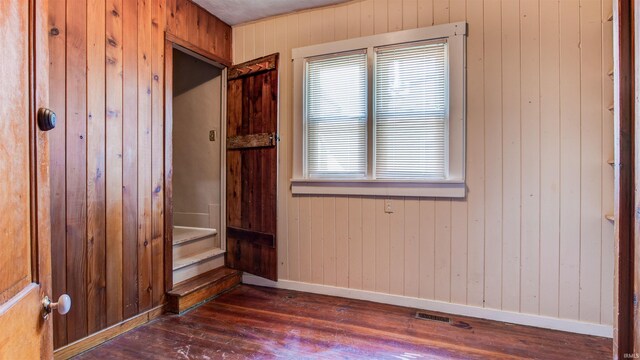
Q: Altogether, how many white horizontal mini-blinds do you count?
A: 2